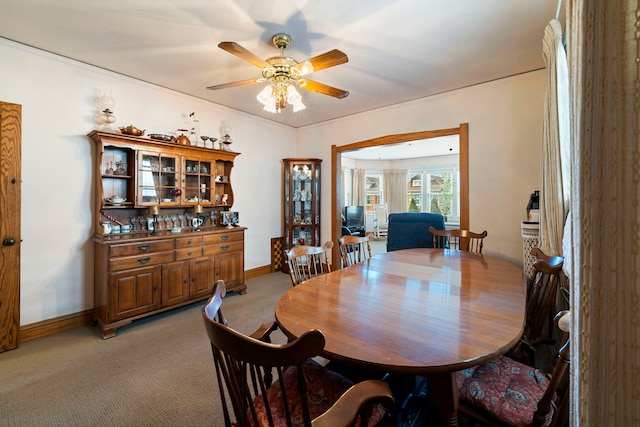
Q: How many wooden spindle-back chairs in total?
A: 6